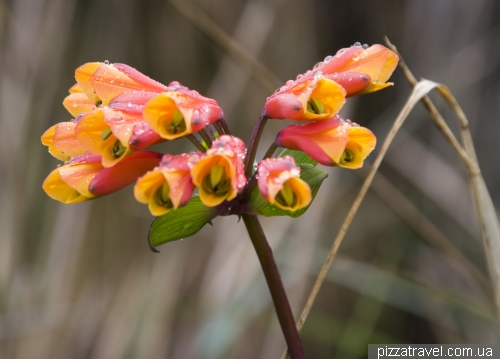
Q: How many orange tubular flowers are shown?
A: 12